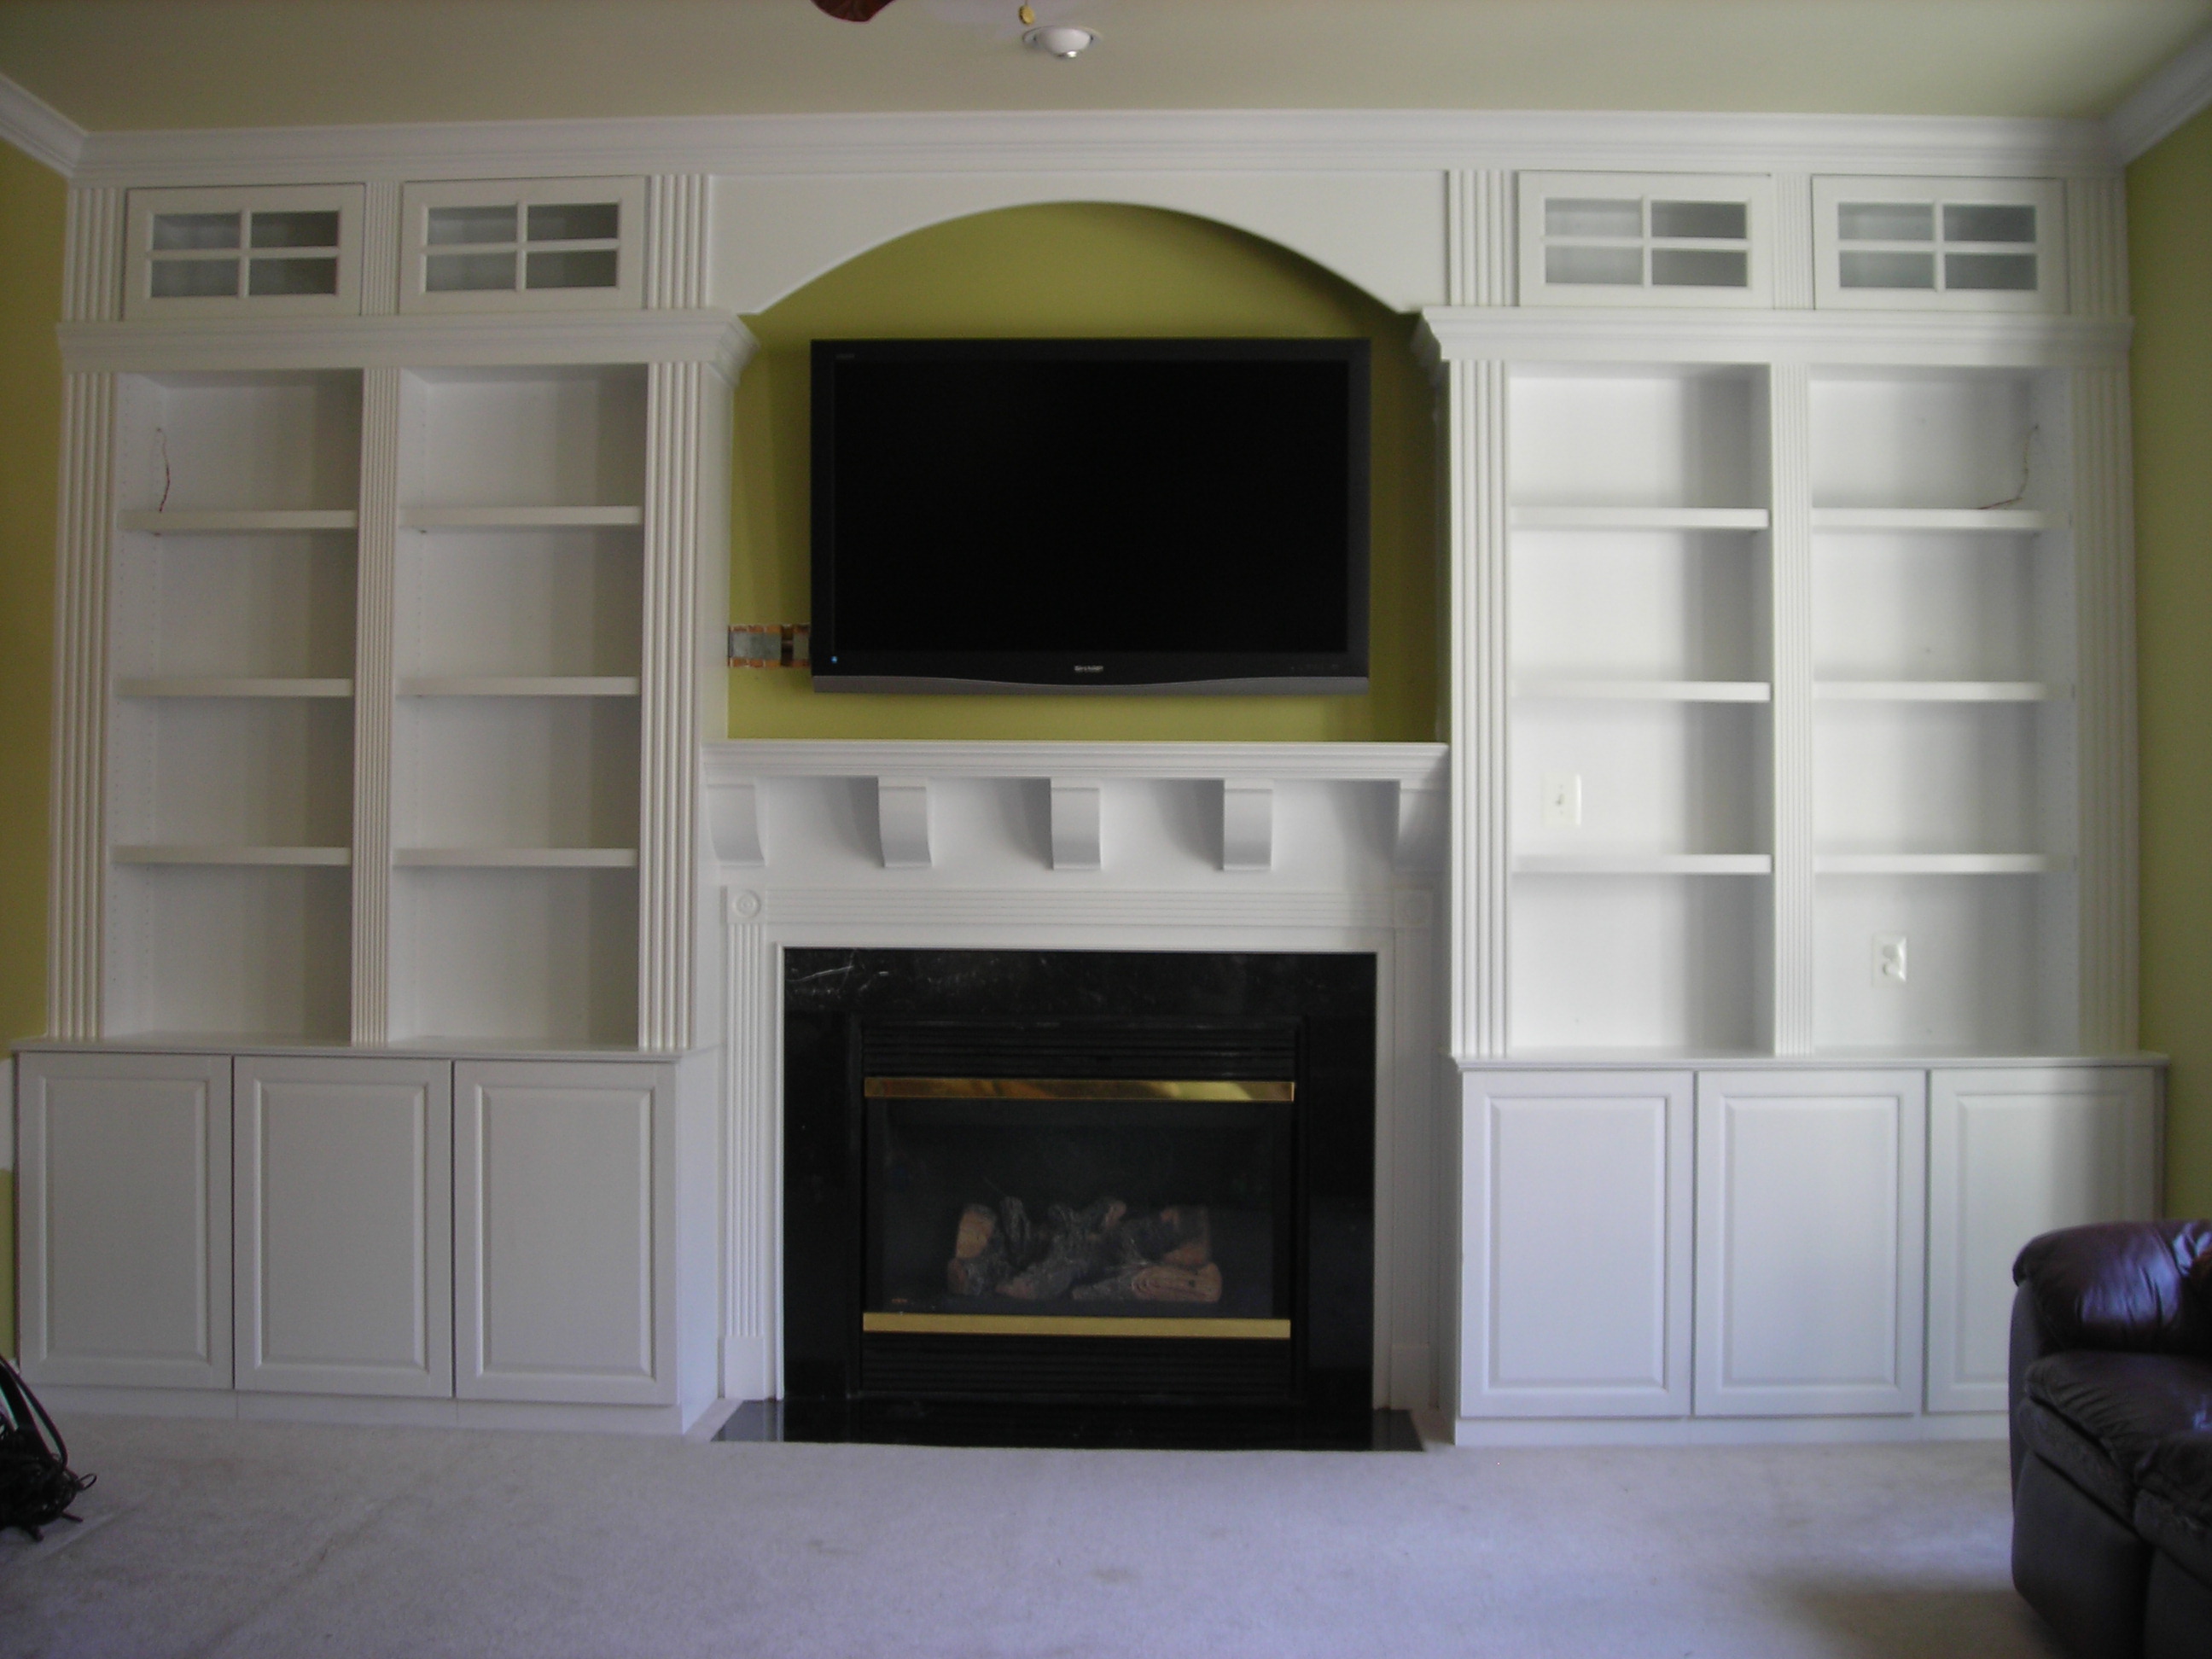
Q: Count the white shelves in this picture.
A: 12